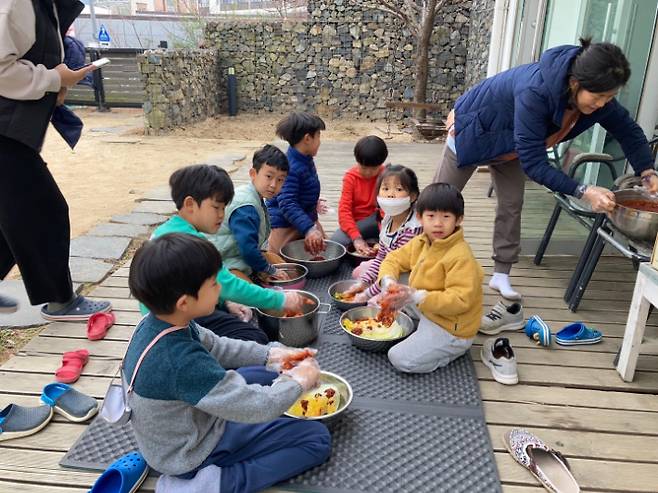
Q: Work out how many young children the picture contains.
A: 7